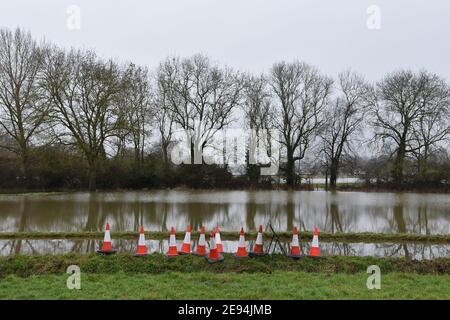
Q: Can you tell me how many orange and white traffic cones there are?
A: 11